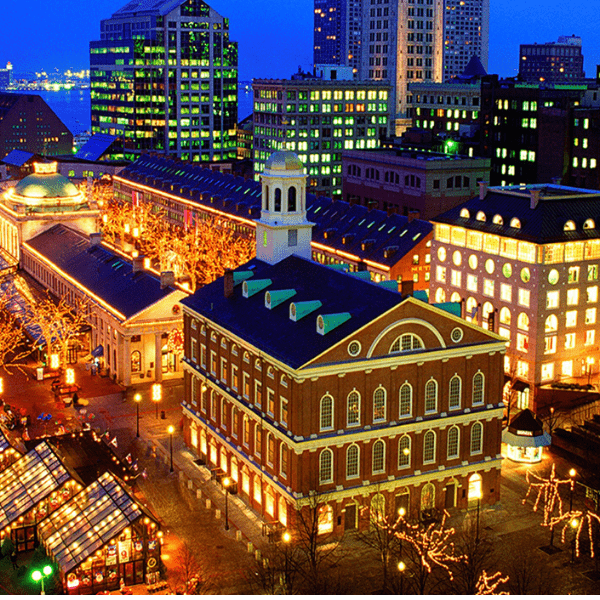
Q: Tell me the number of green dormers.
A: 10